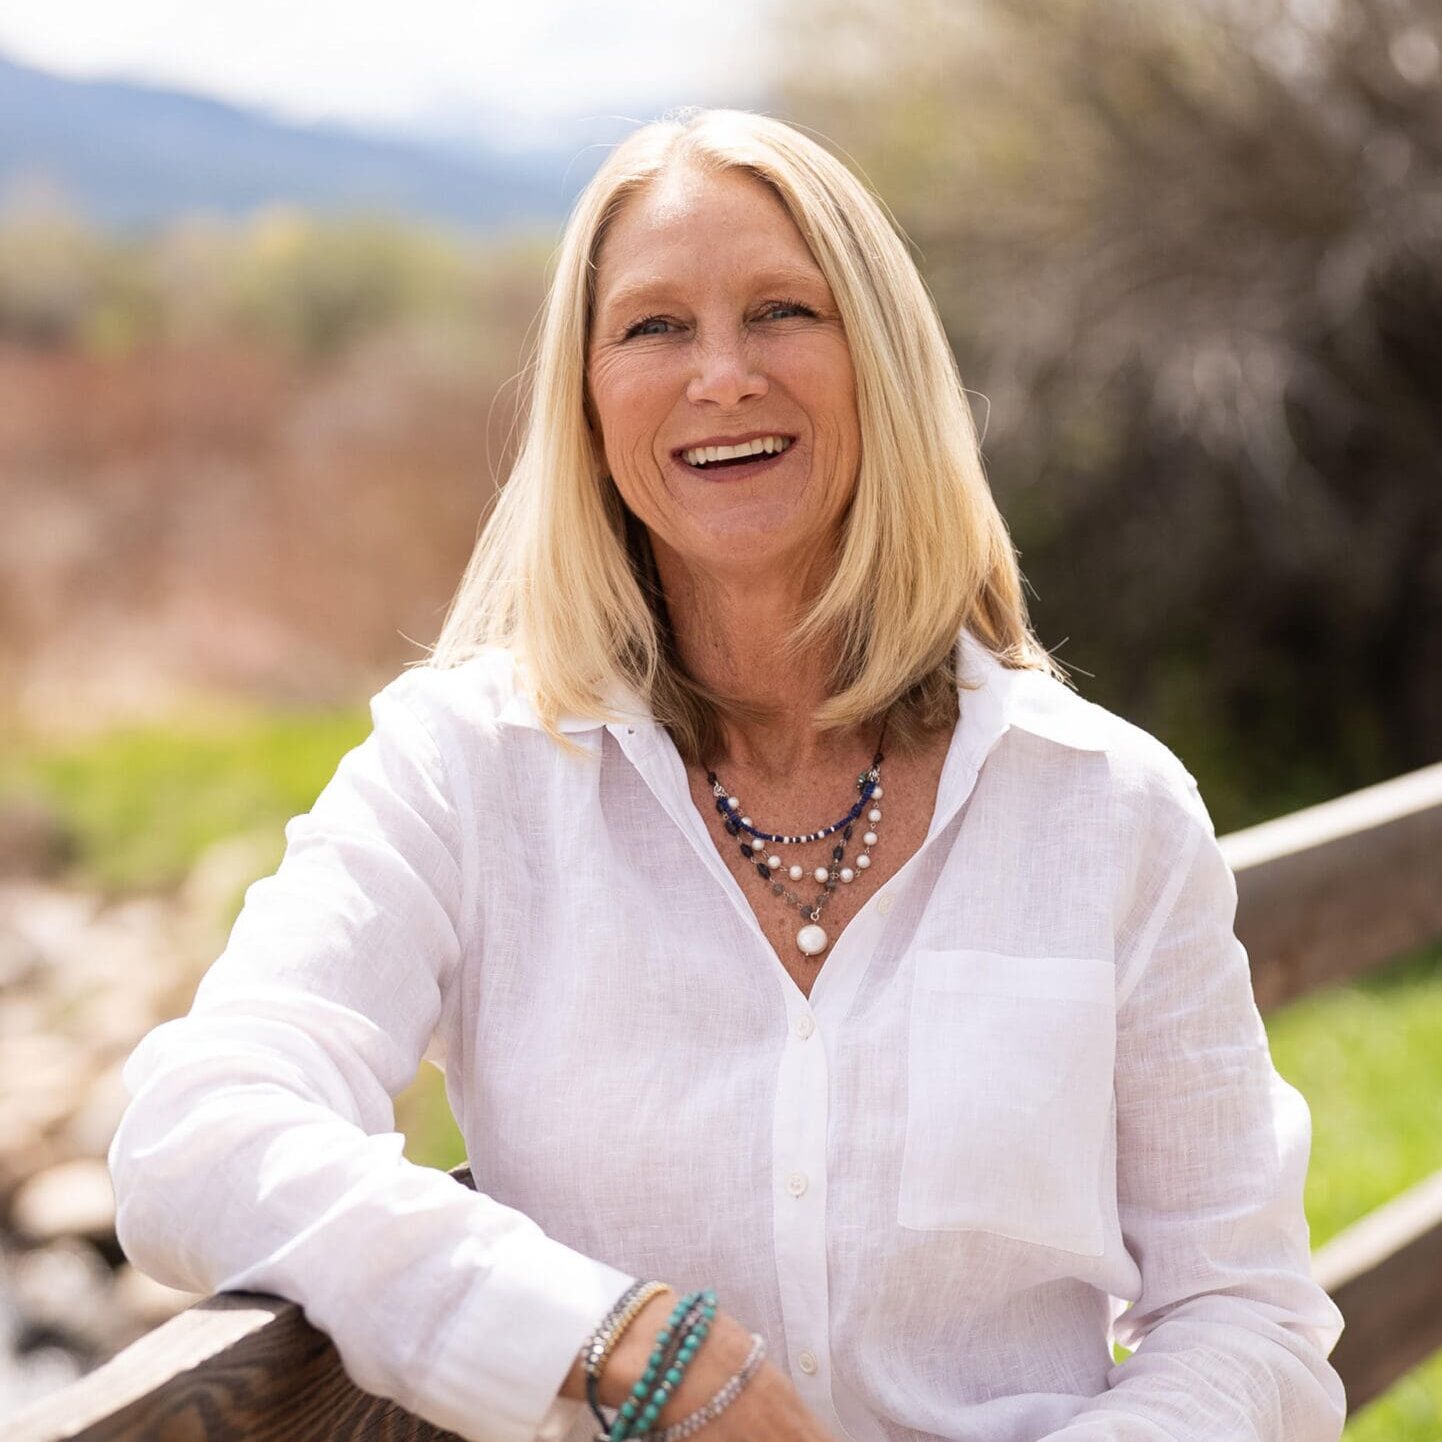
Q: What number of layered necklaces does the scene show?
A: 3